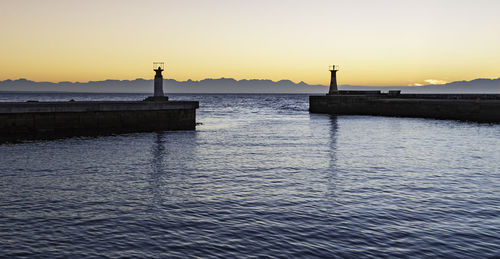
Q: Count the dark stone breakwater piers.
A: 2